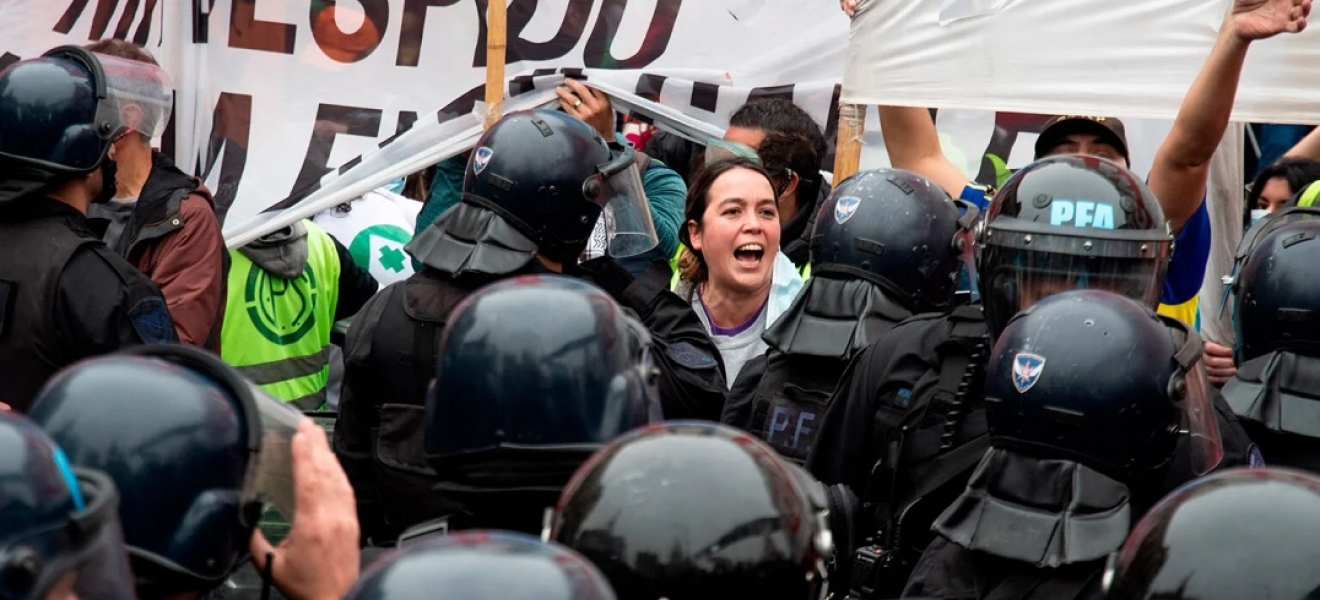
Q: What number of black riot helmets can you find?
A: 12